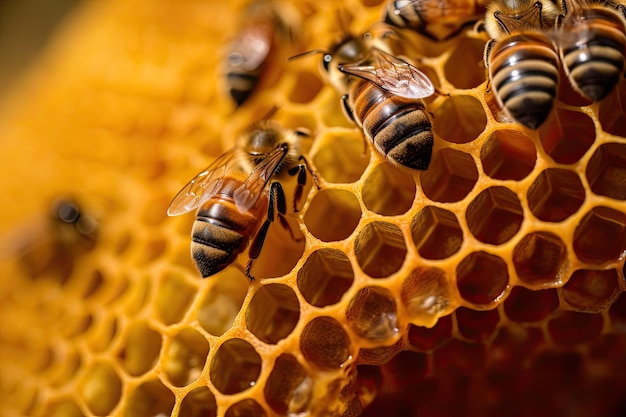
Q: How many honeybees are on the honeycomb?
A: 7